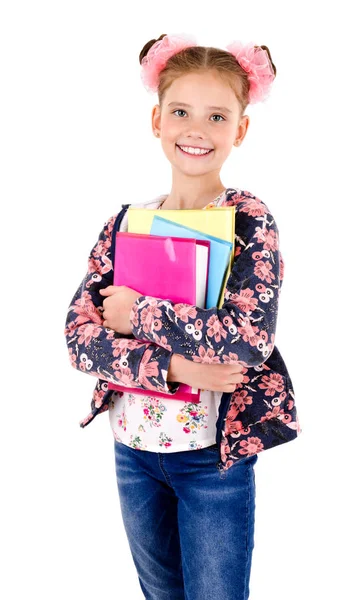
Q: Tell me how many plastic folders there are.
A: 3